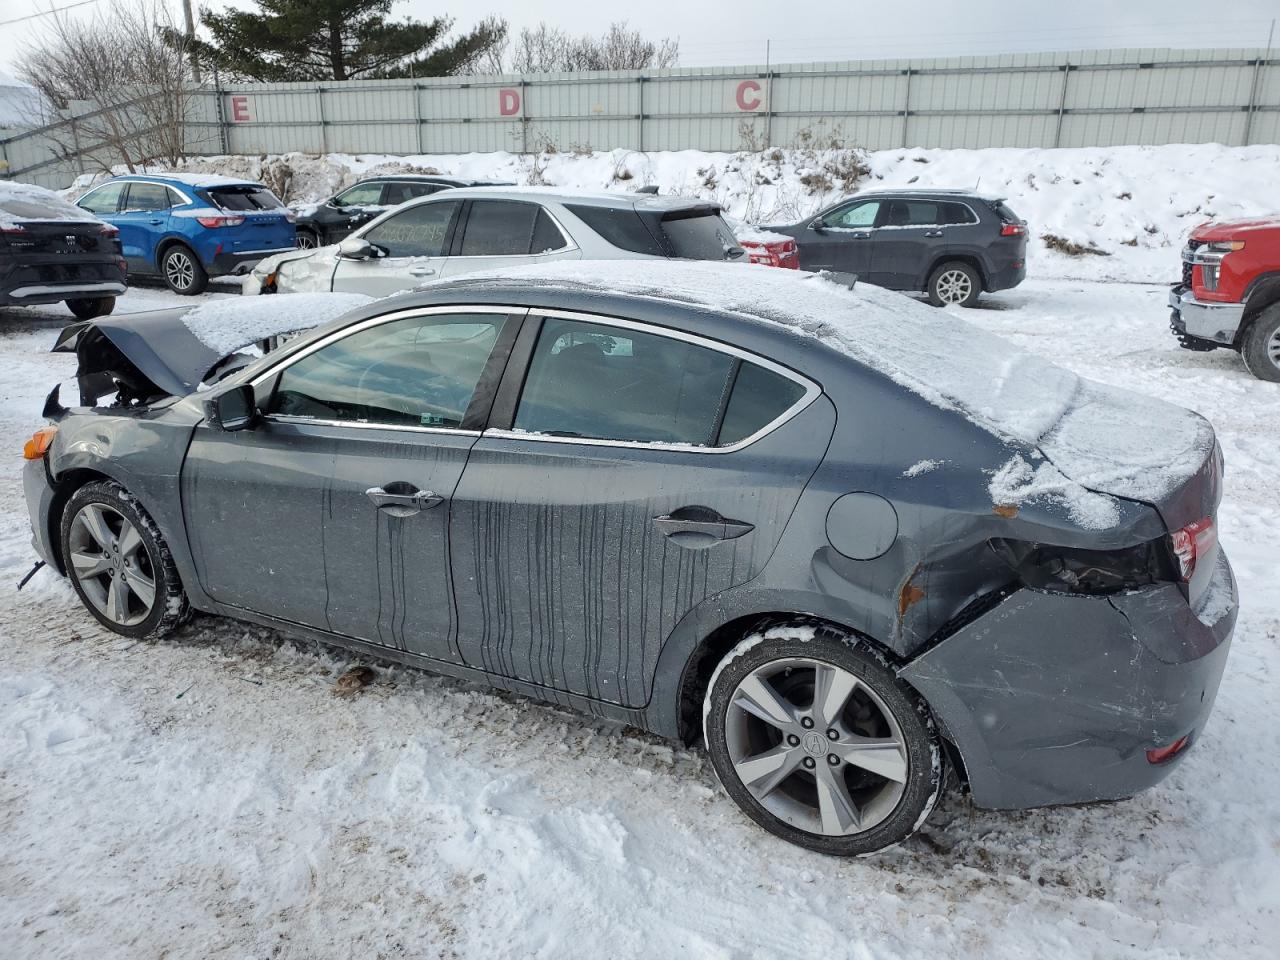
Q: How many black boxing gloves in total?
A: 0